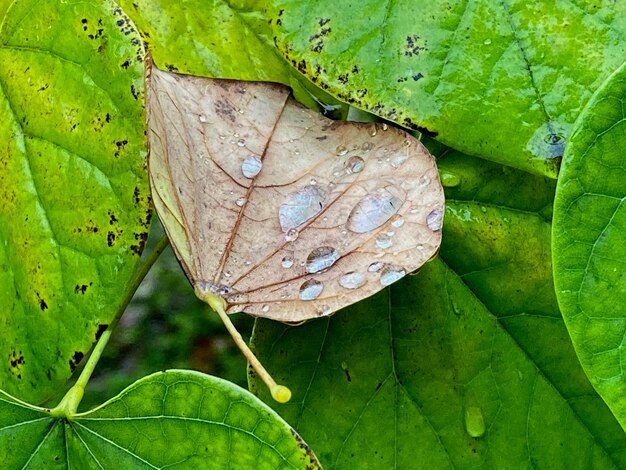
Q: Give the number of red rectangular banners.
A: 0